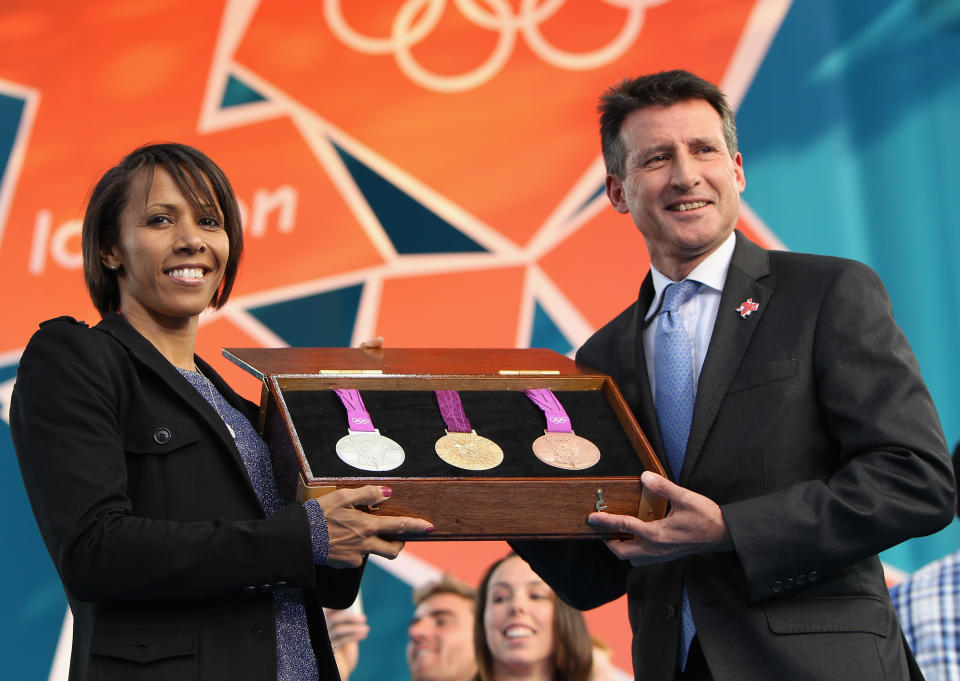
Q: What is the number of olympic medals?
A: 3